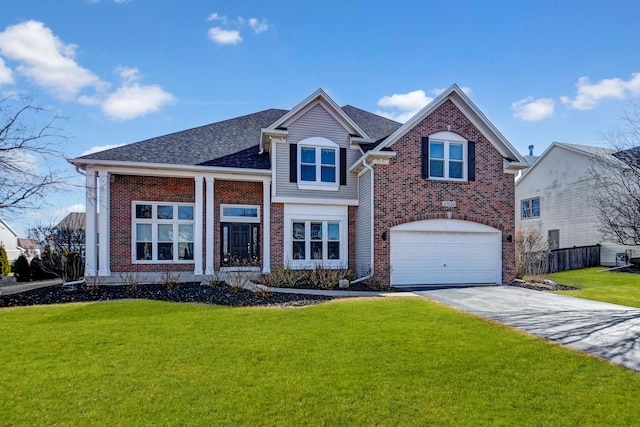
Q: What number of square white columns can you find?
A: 5